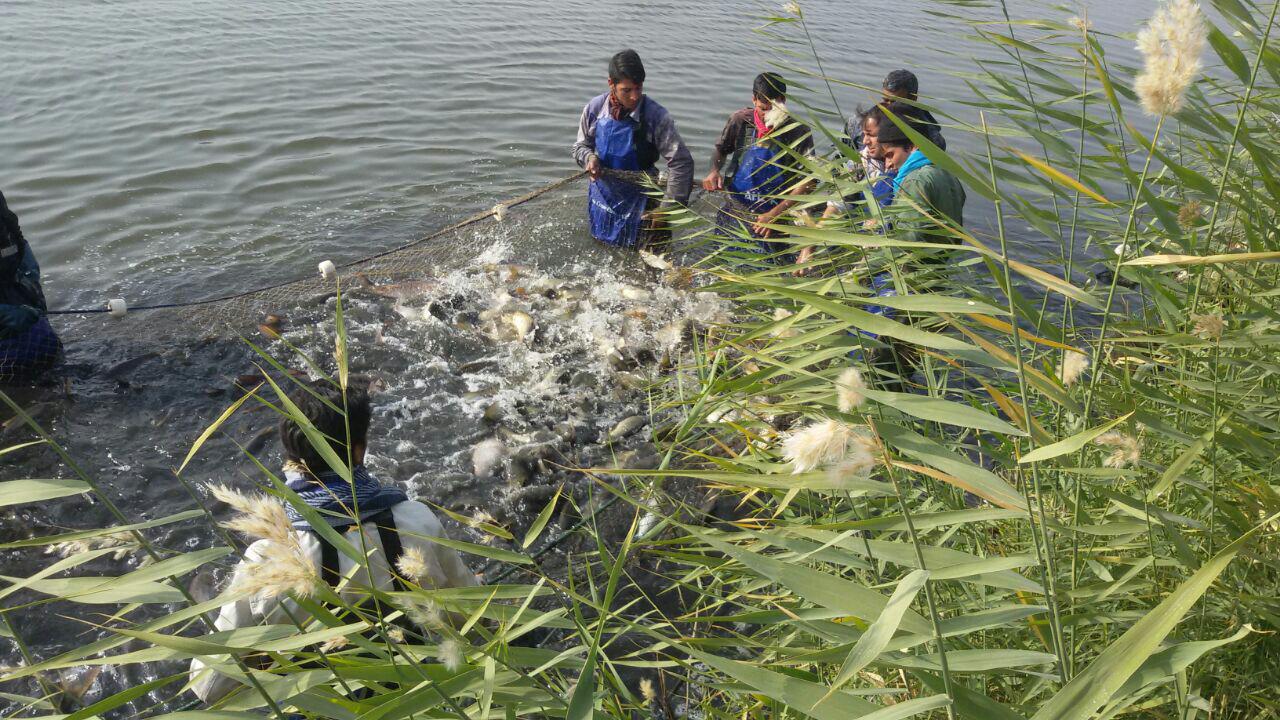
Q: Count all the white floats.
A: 3